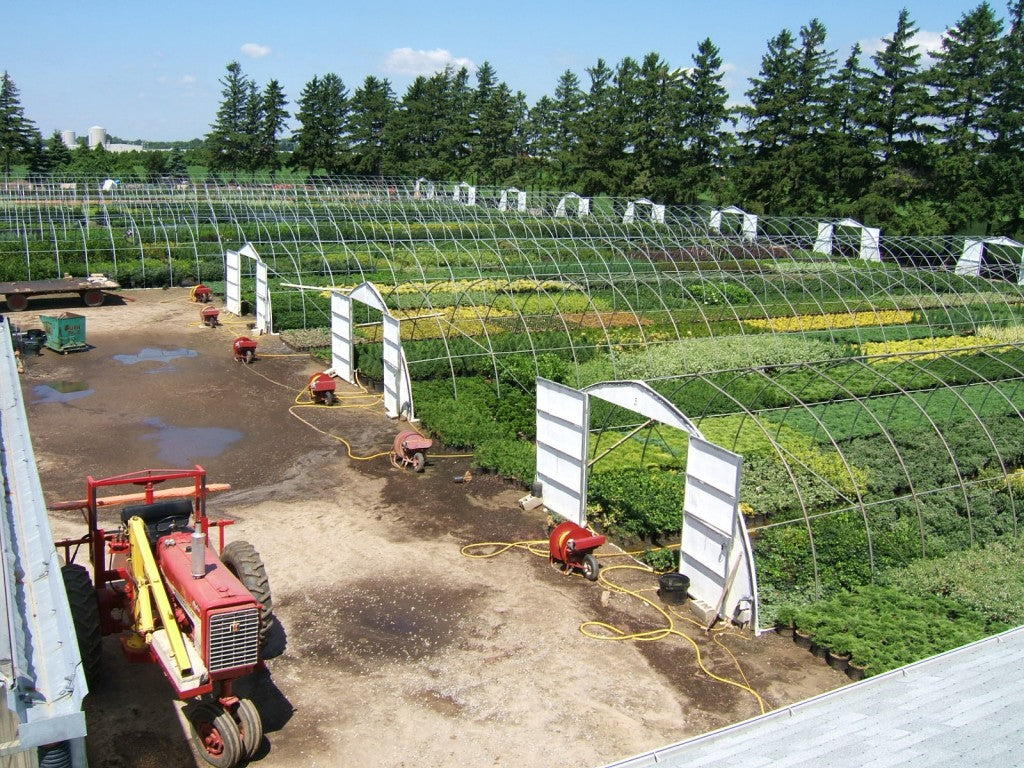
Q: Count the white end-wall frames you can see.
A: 11